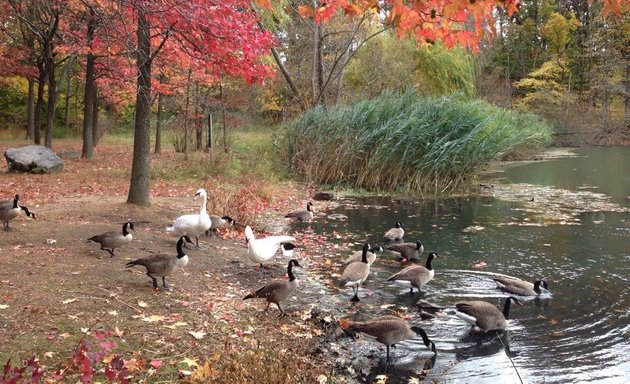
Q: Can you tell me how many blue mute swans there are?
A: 0